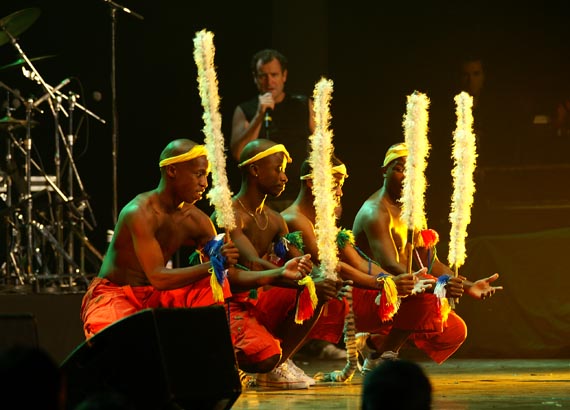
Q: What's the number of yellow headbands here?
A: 4